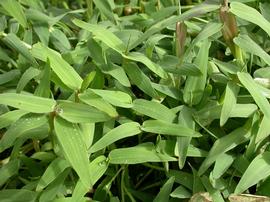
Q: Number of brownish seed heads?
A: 2